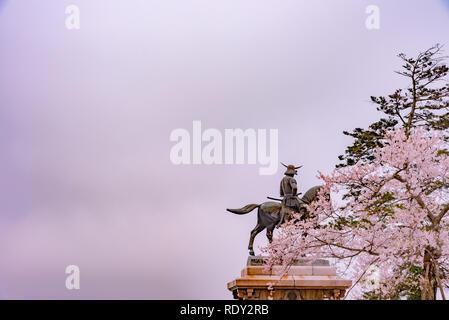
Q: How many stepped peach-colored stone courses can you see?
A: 2